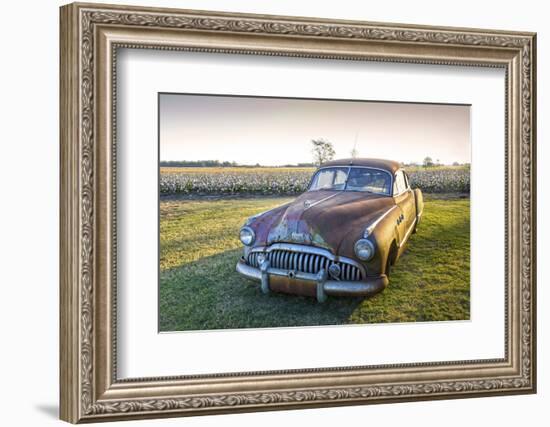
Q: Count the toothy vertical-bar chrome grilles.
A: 1